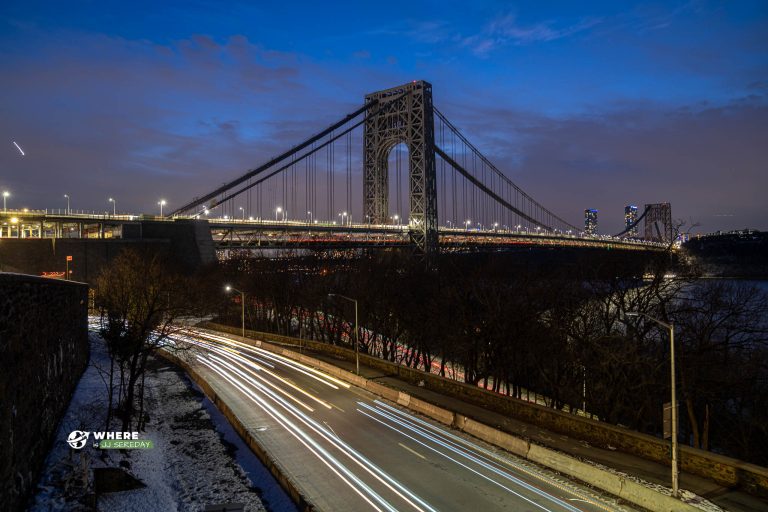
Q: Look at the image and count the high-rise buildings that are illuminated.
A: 2